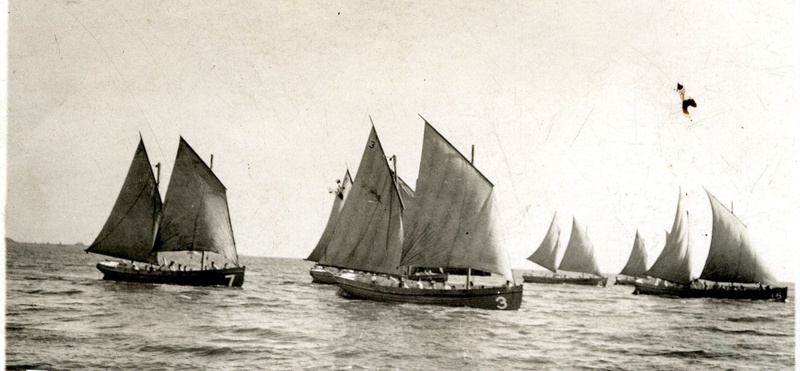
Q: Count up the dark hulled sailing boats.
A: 6